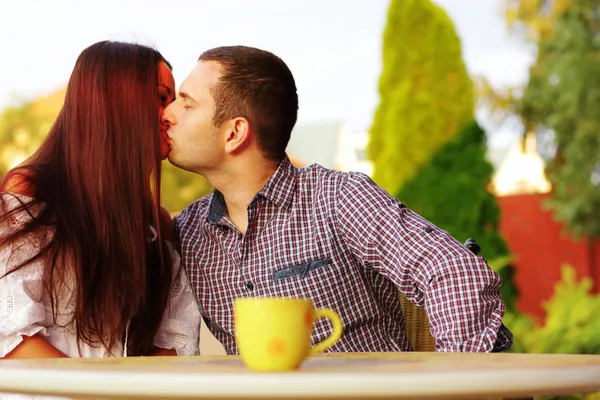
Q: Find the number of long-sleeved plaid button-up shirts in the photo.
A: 1